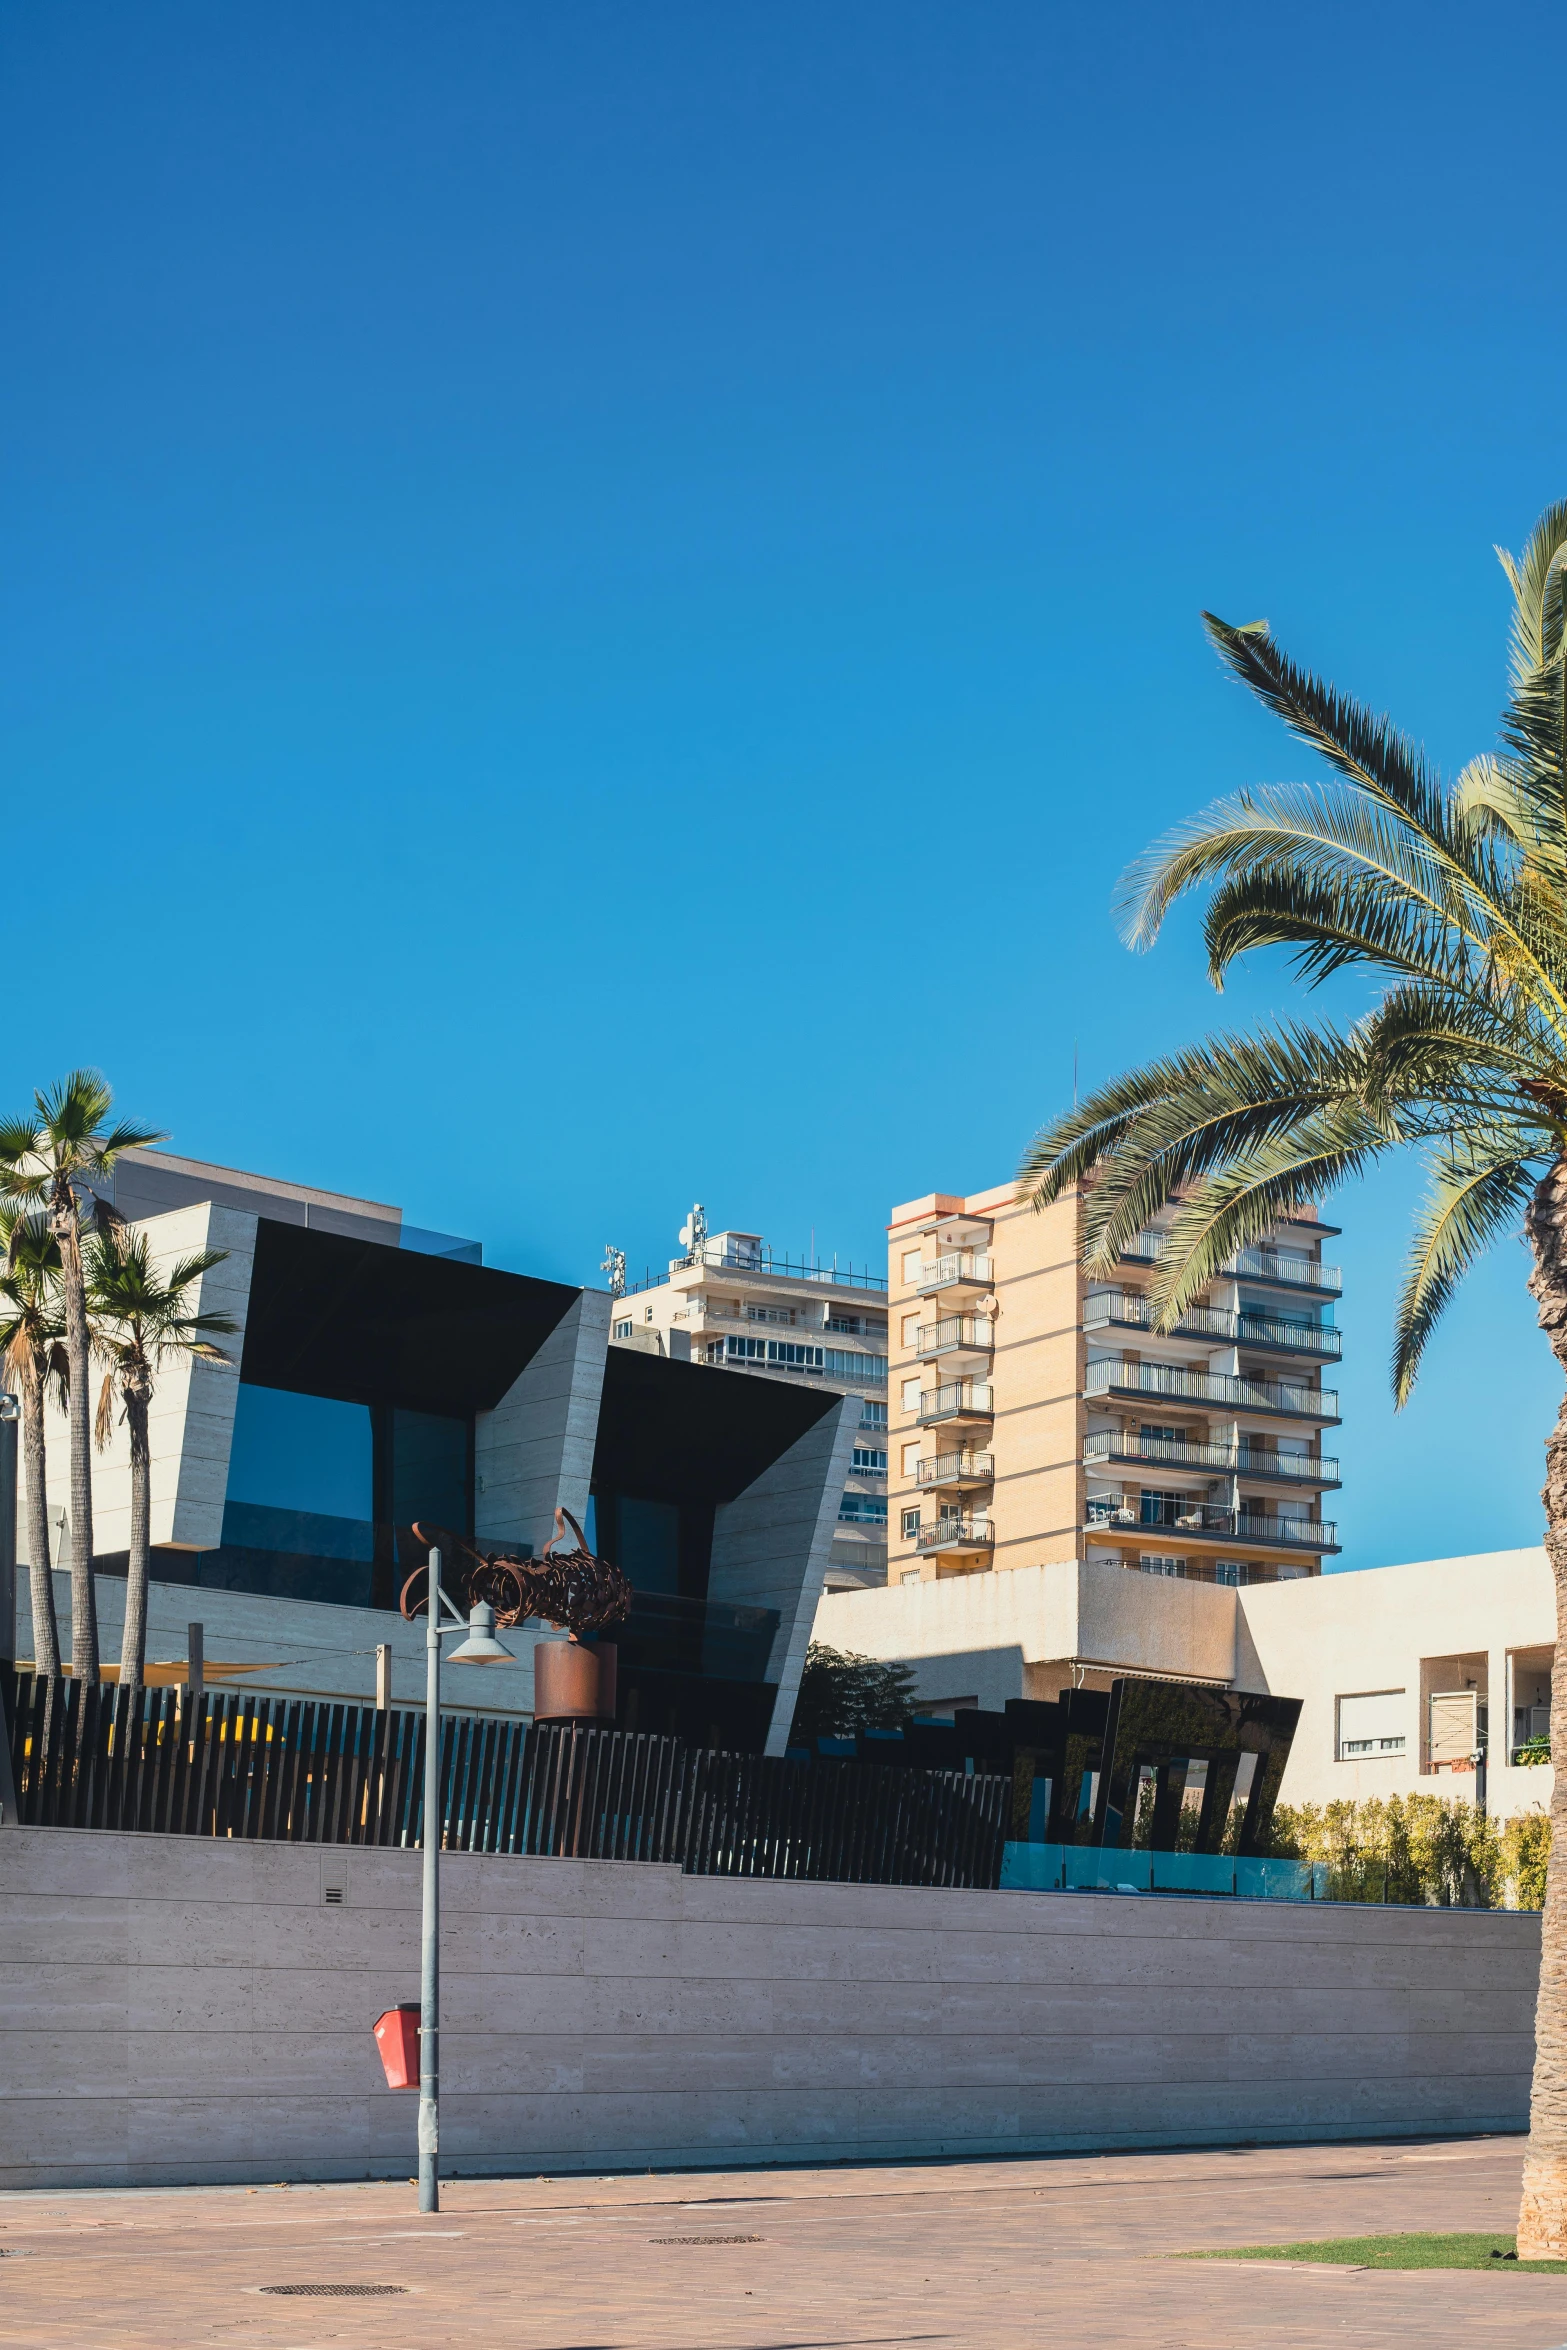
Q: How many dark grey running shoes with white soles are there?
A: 0